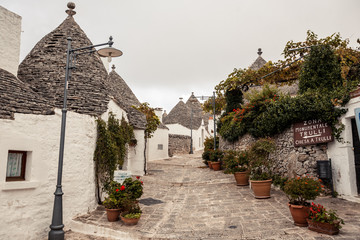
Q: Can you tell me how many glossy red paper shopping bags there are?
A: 0